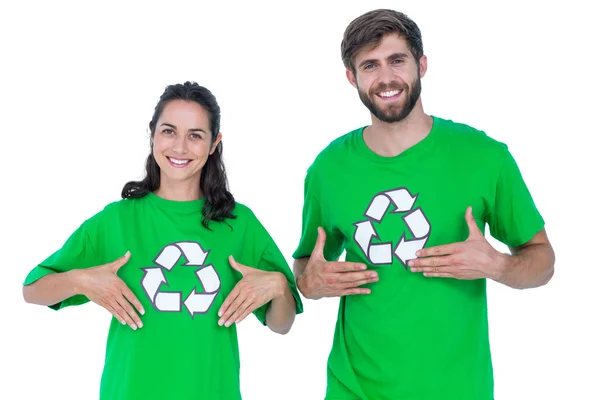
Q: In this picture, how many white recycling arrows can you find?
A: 6